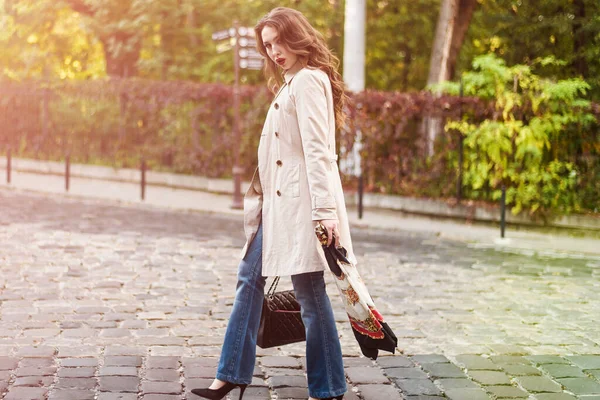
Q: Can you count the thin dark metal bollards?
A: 5